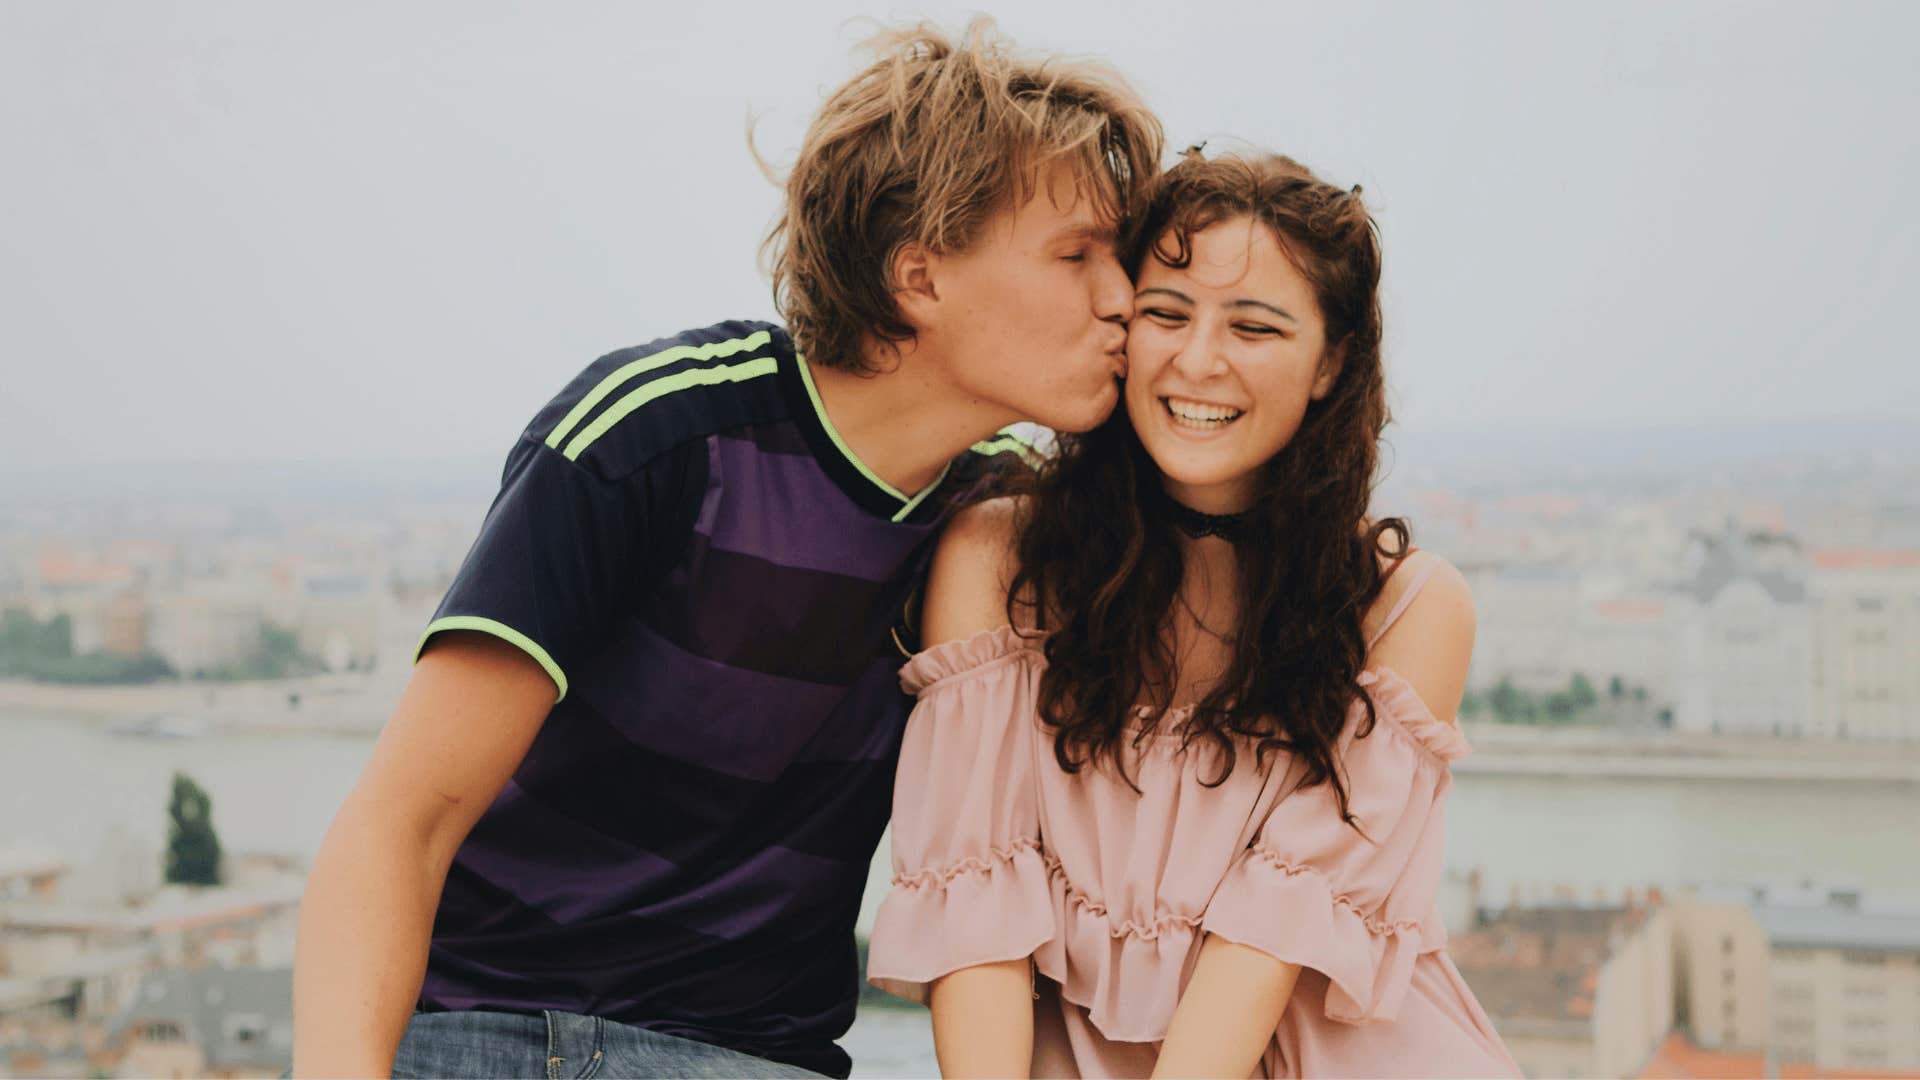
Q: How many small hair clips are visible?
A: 2